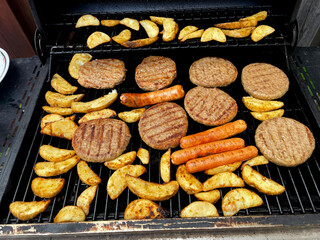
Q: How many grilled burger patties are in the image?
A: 8